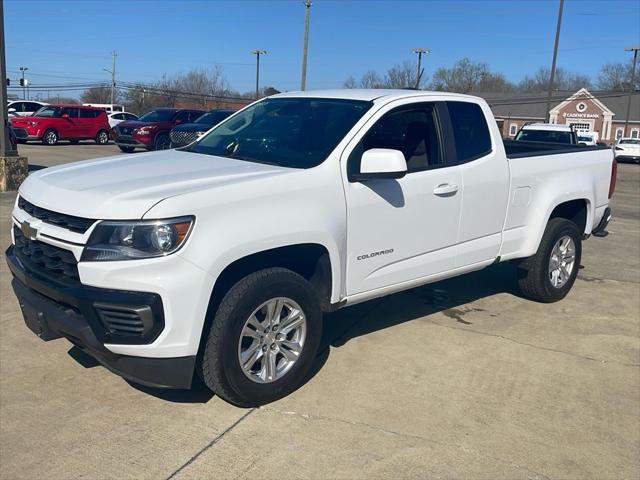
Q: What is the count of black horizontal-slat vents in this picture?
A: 1